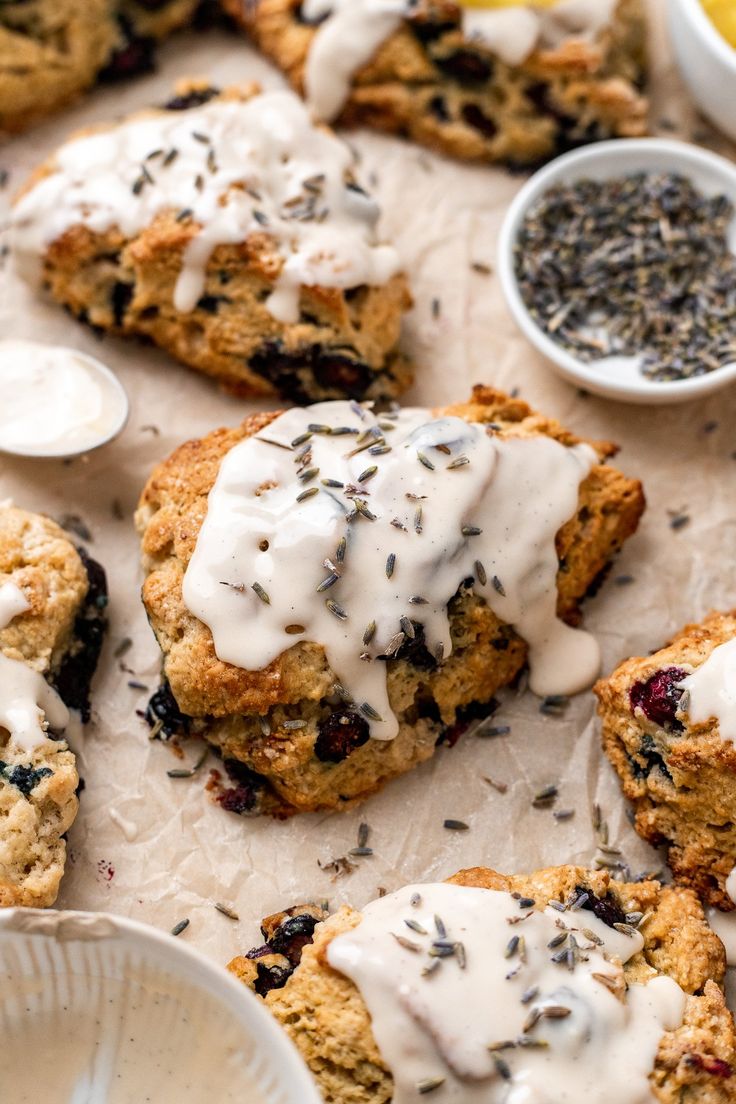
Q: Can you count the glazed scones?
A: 6